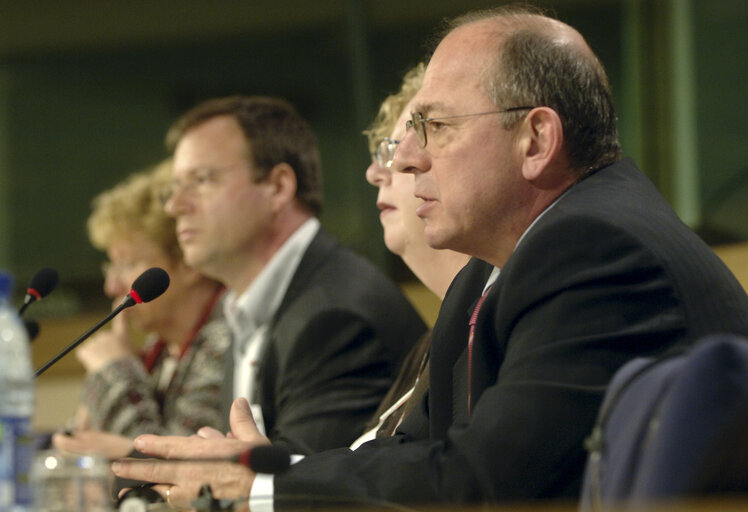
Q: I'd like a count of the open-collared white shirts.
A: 1